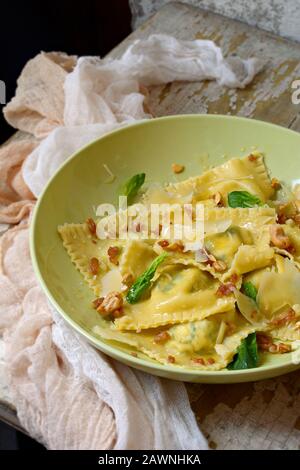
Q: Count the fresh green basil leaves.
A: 5